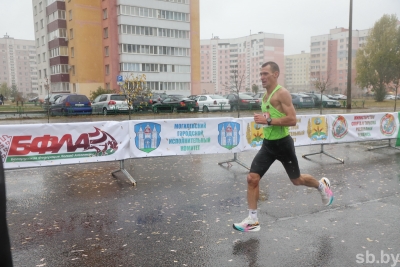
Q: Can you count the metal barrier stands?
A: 4